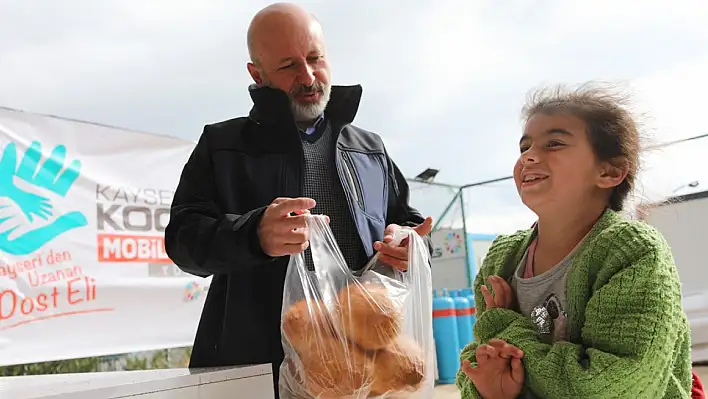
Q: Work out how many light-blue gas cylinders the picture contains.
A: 3